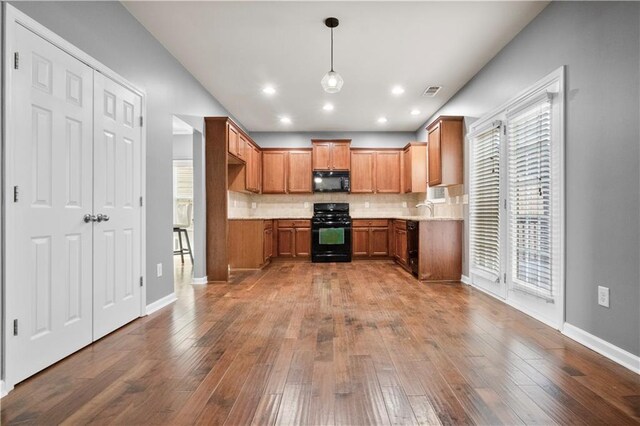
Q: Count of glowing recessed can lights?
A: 6